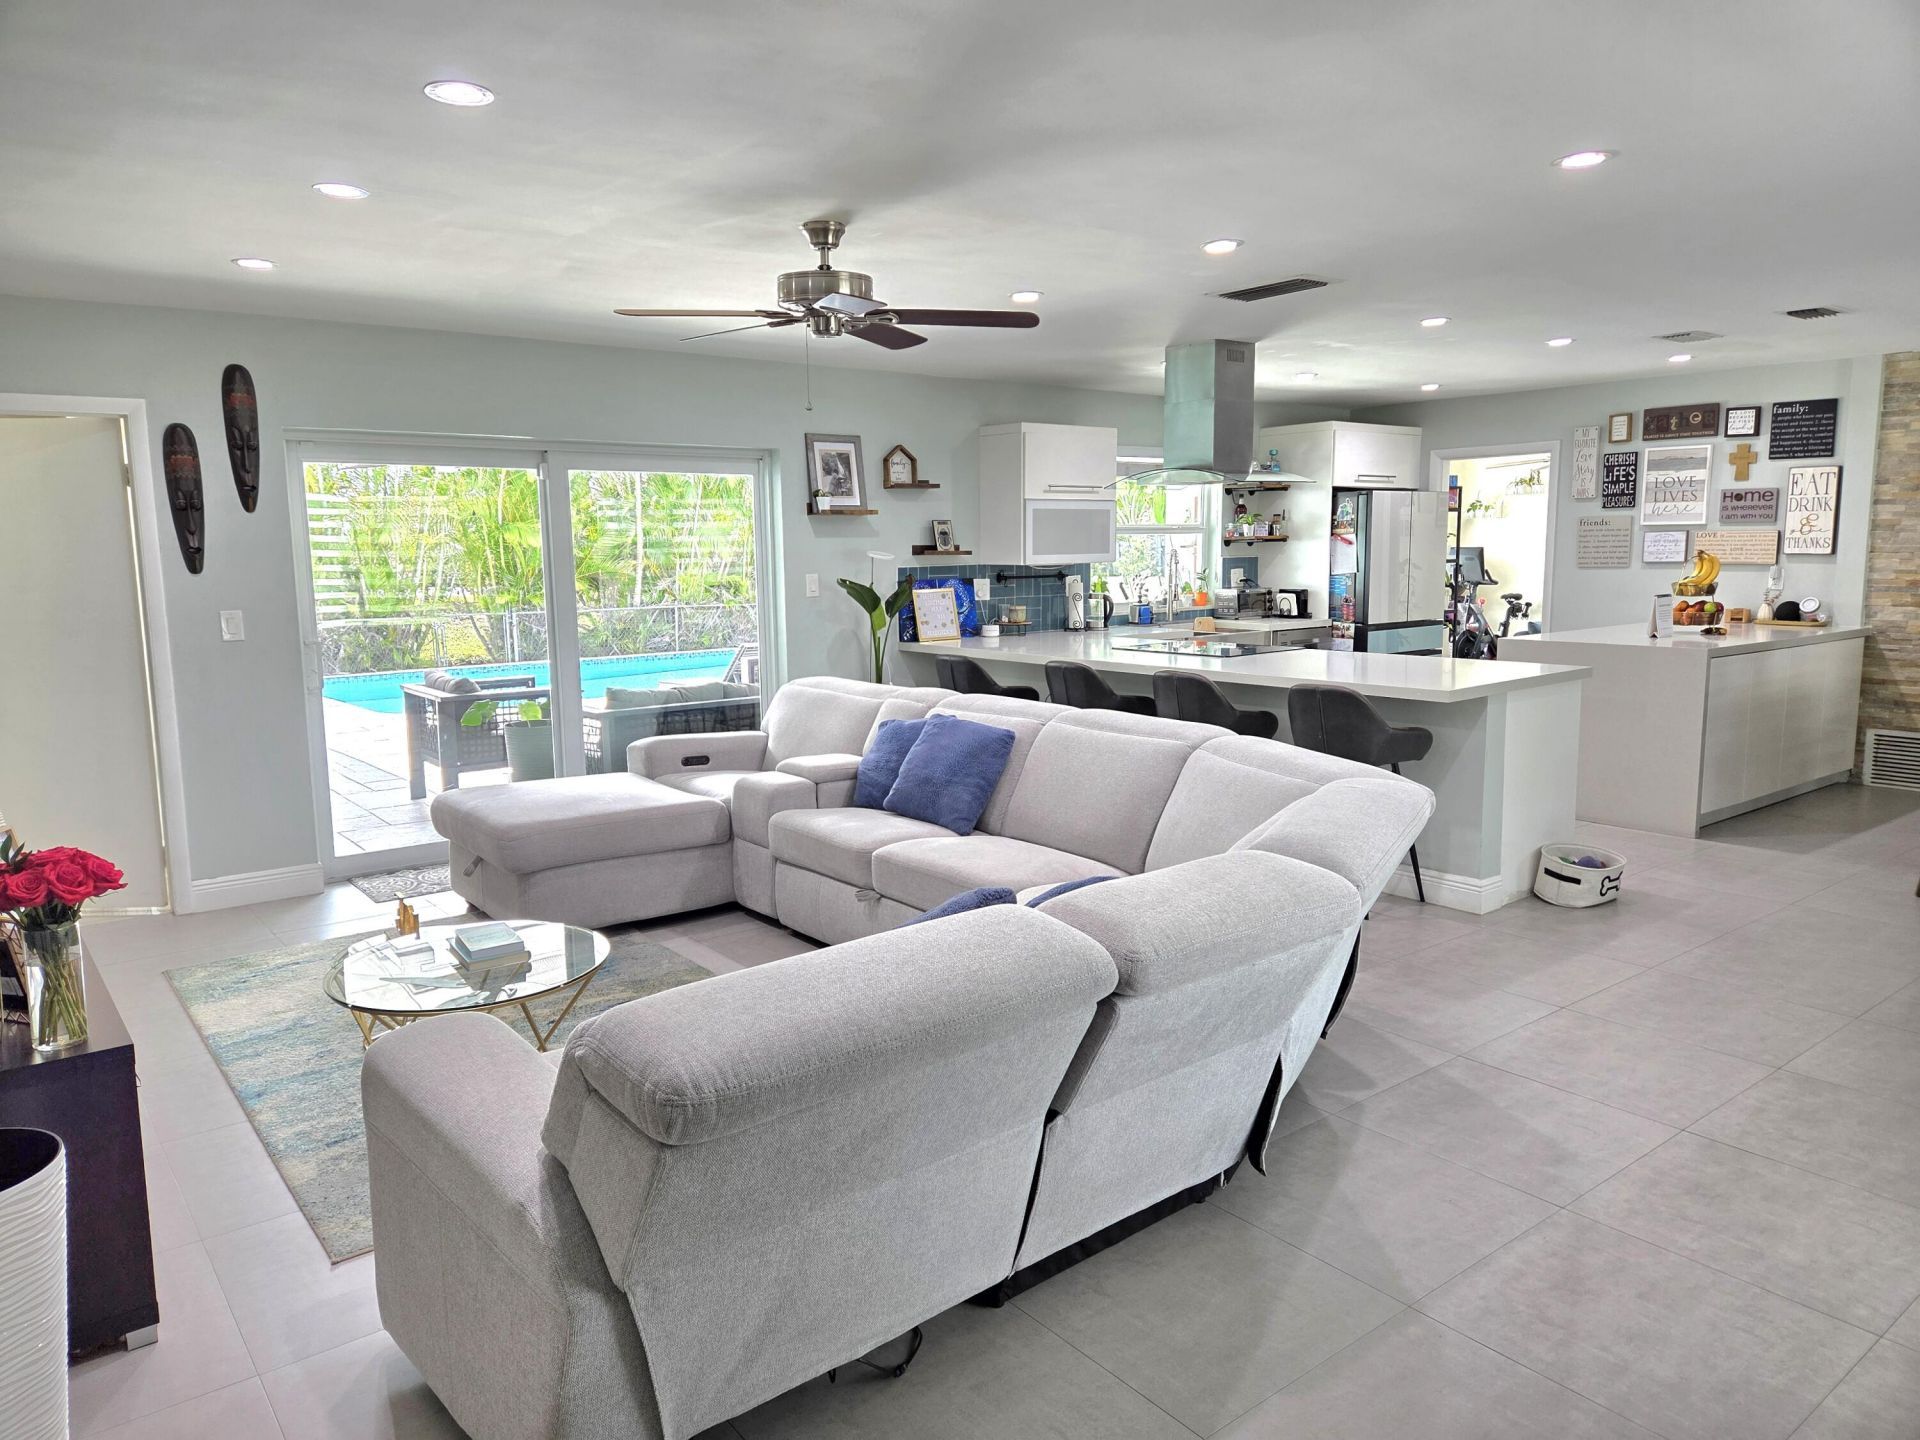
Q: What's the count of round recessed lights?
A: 11